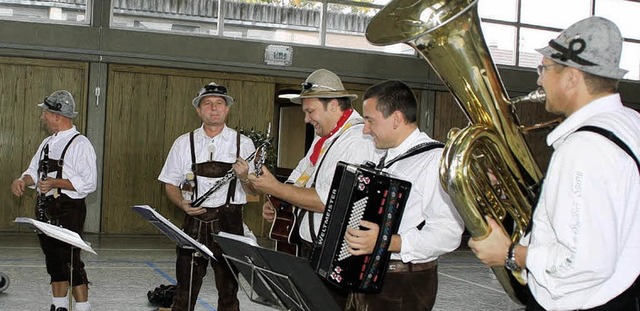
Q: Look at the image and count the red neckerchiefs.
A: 1